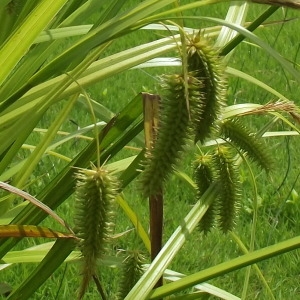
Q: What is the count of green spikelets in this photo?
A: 7